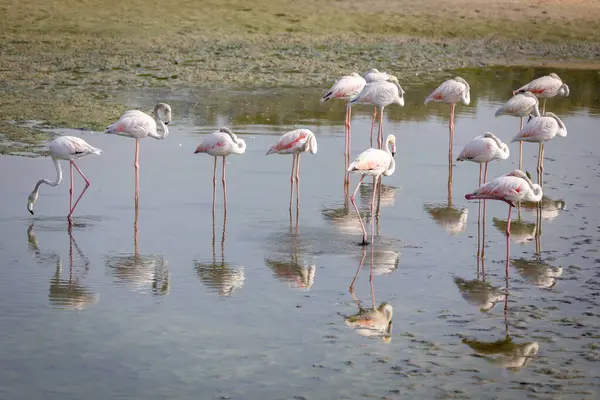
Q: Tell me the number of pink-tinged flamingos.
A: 14